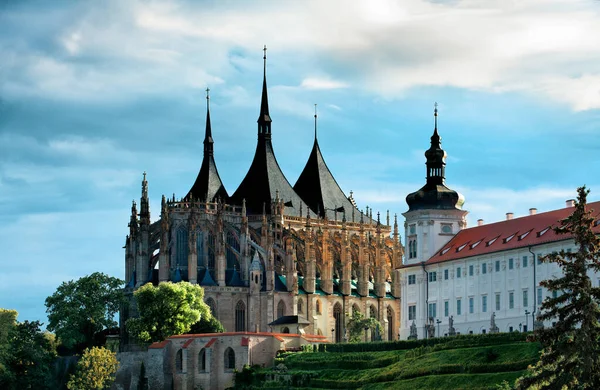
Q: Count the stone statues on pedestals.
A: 4